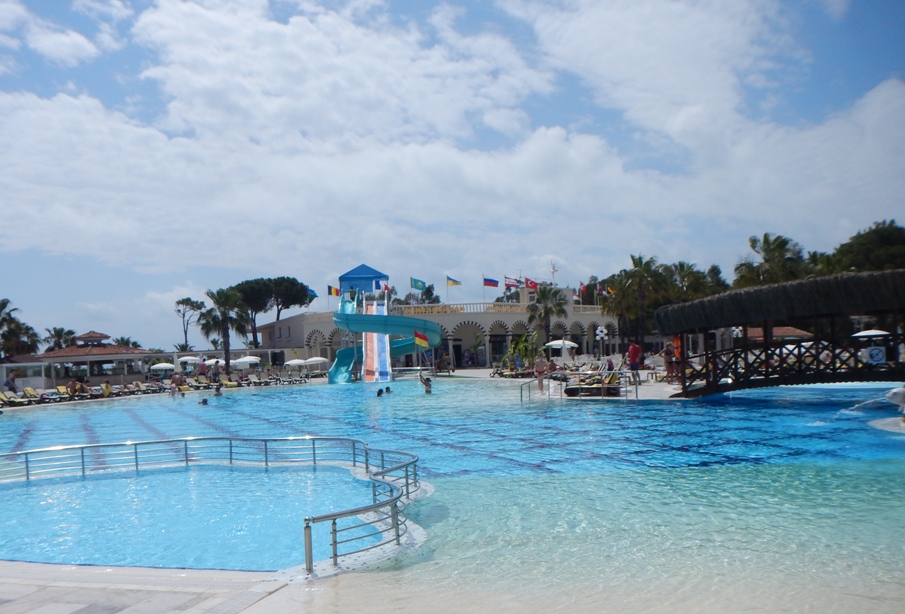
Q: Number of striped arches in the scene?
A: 11